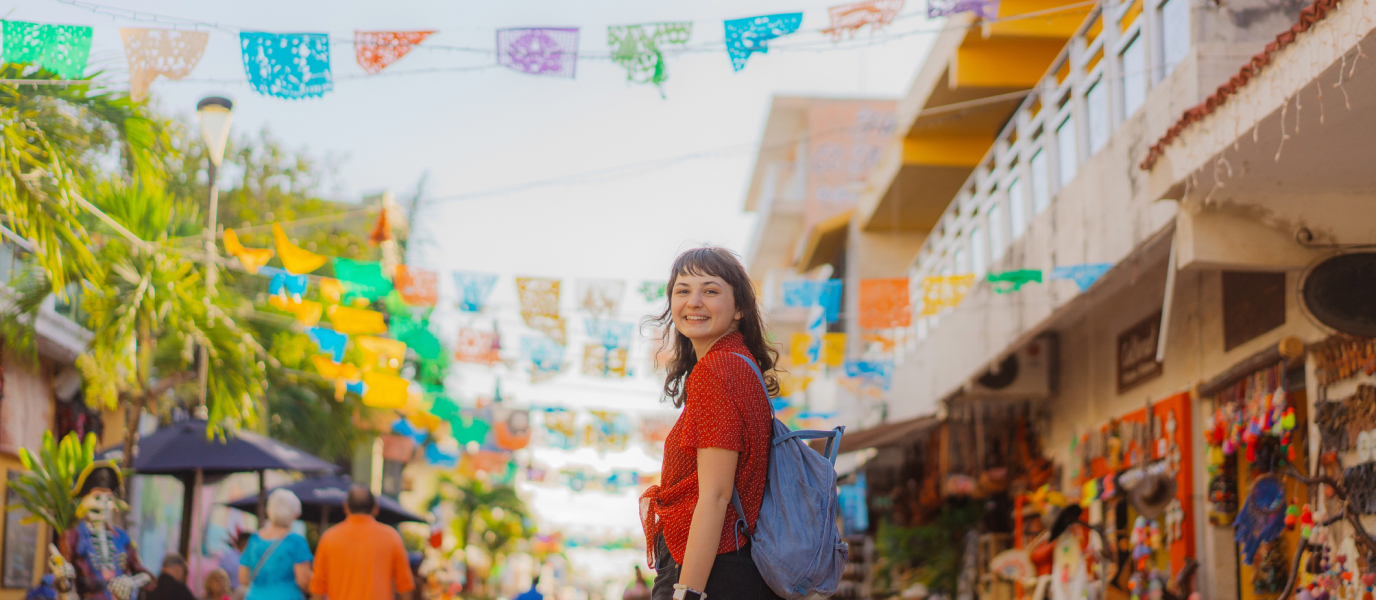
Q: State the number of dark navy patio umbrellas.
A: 2